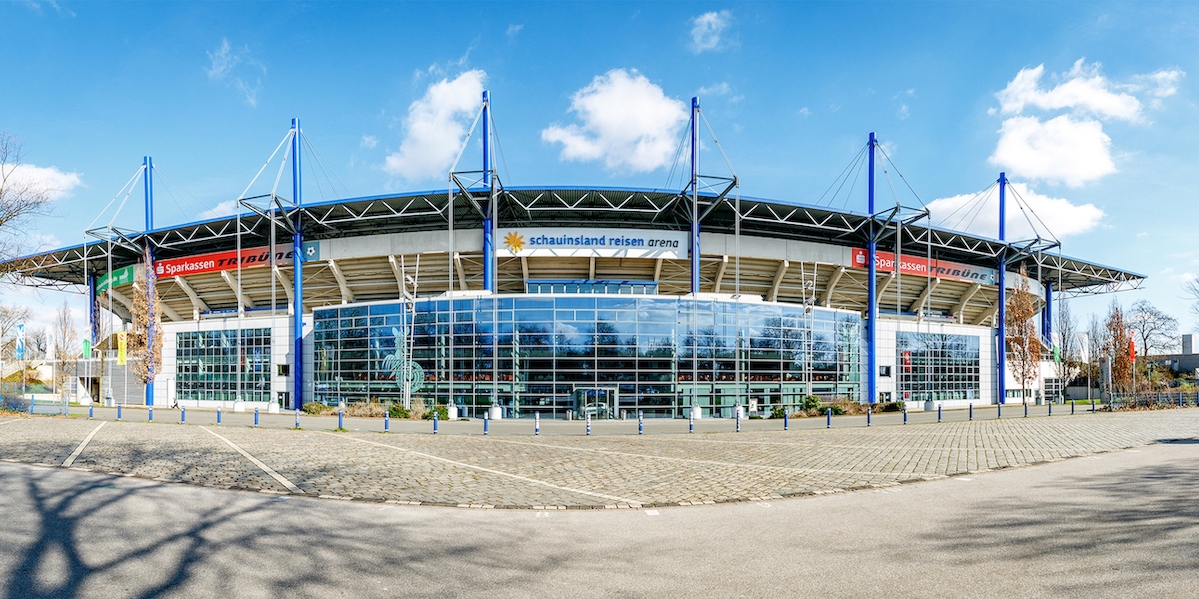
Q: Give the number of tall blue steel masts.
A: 6